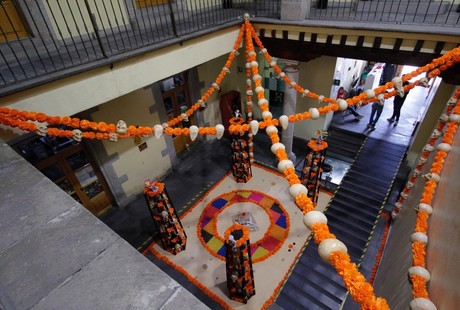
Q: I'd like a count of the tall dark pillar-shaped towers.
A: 4